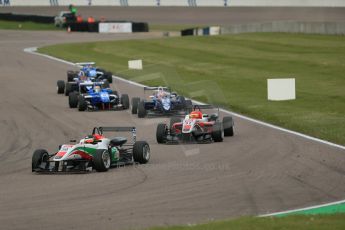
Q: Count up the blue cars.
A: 4